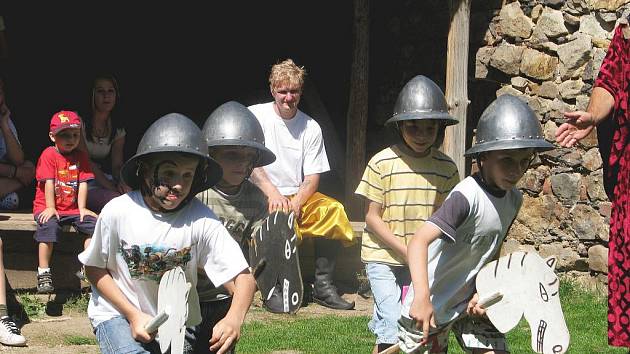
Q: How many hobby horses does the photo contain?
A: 3